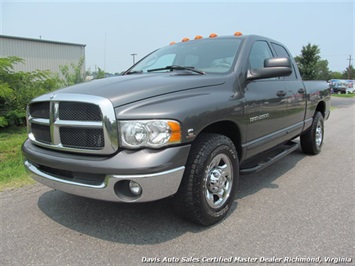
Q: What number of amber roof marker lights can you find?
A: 5